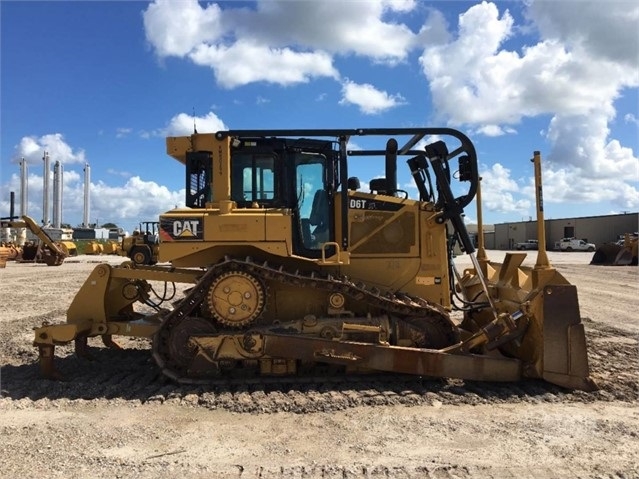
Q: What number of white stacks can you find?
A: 4